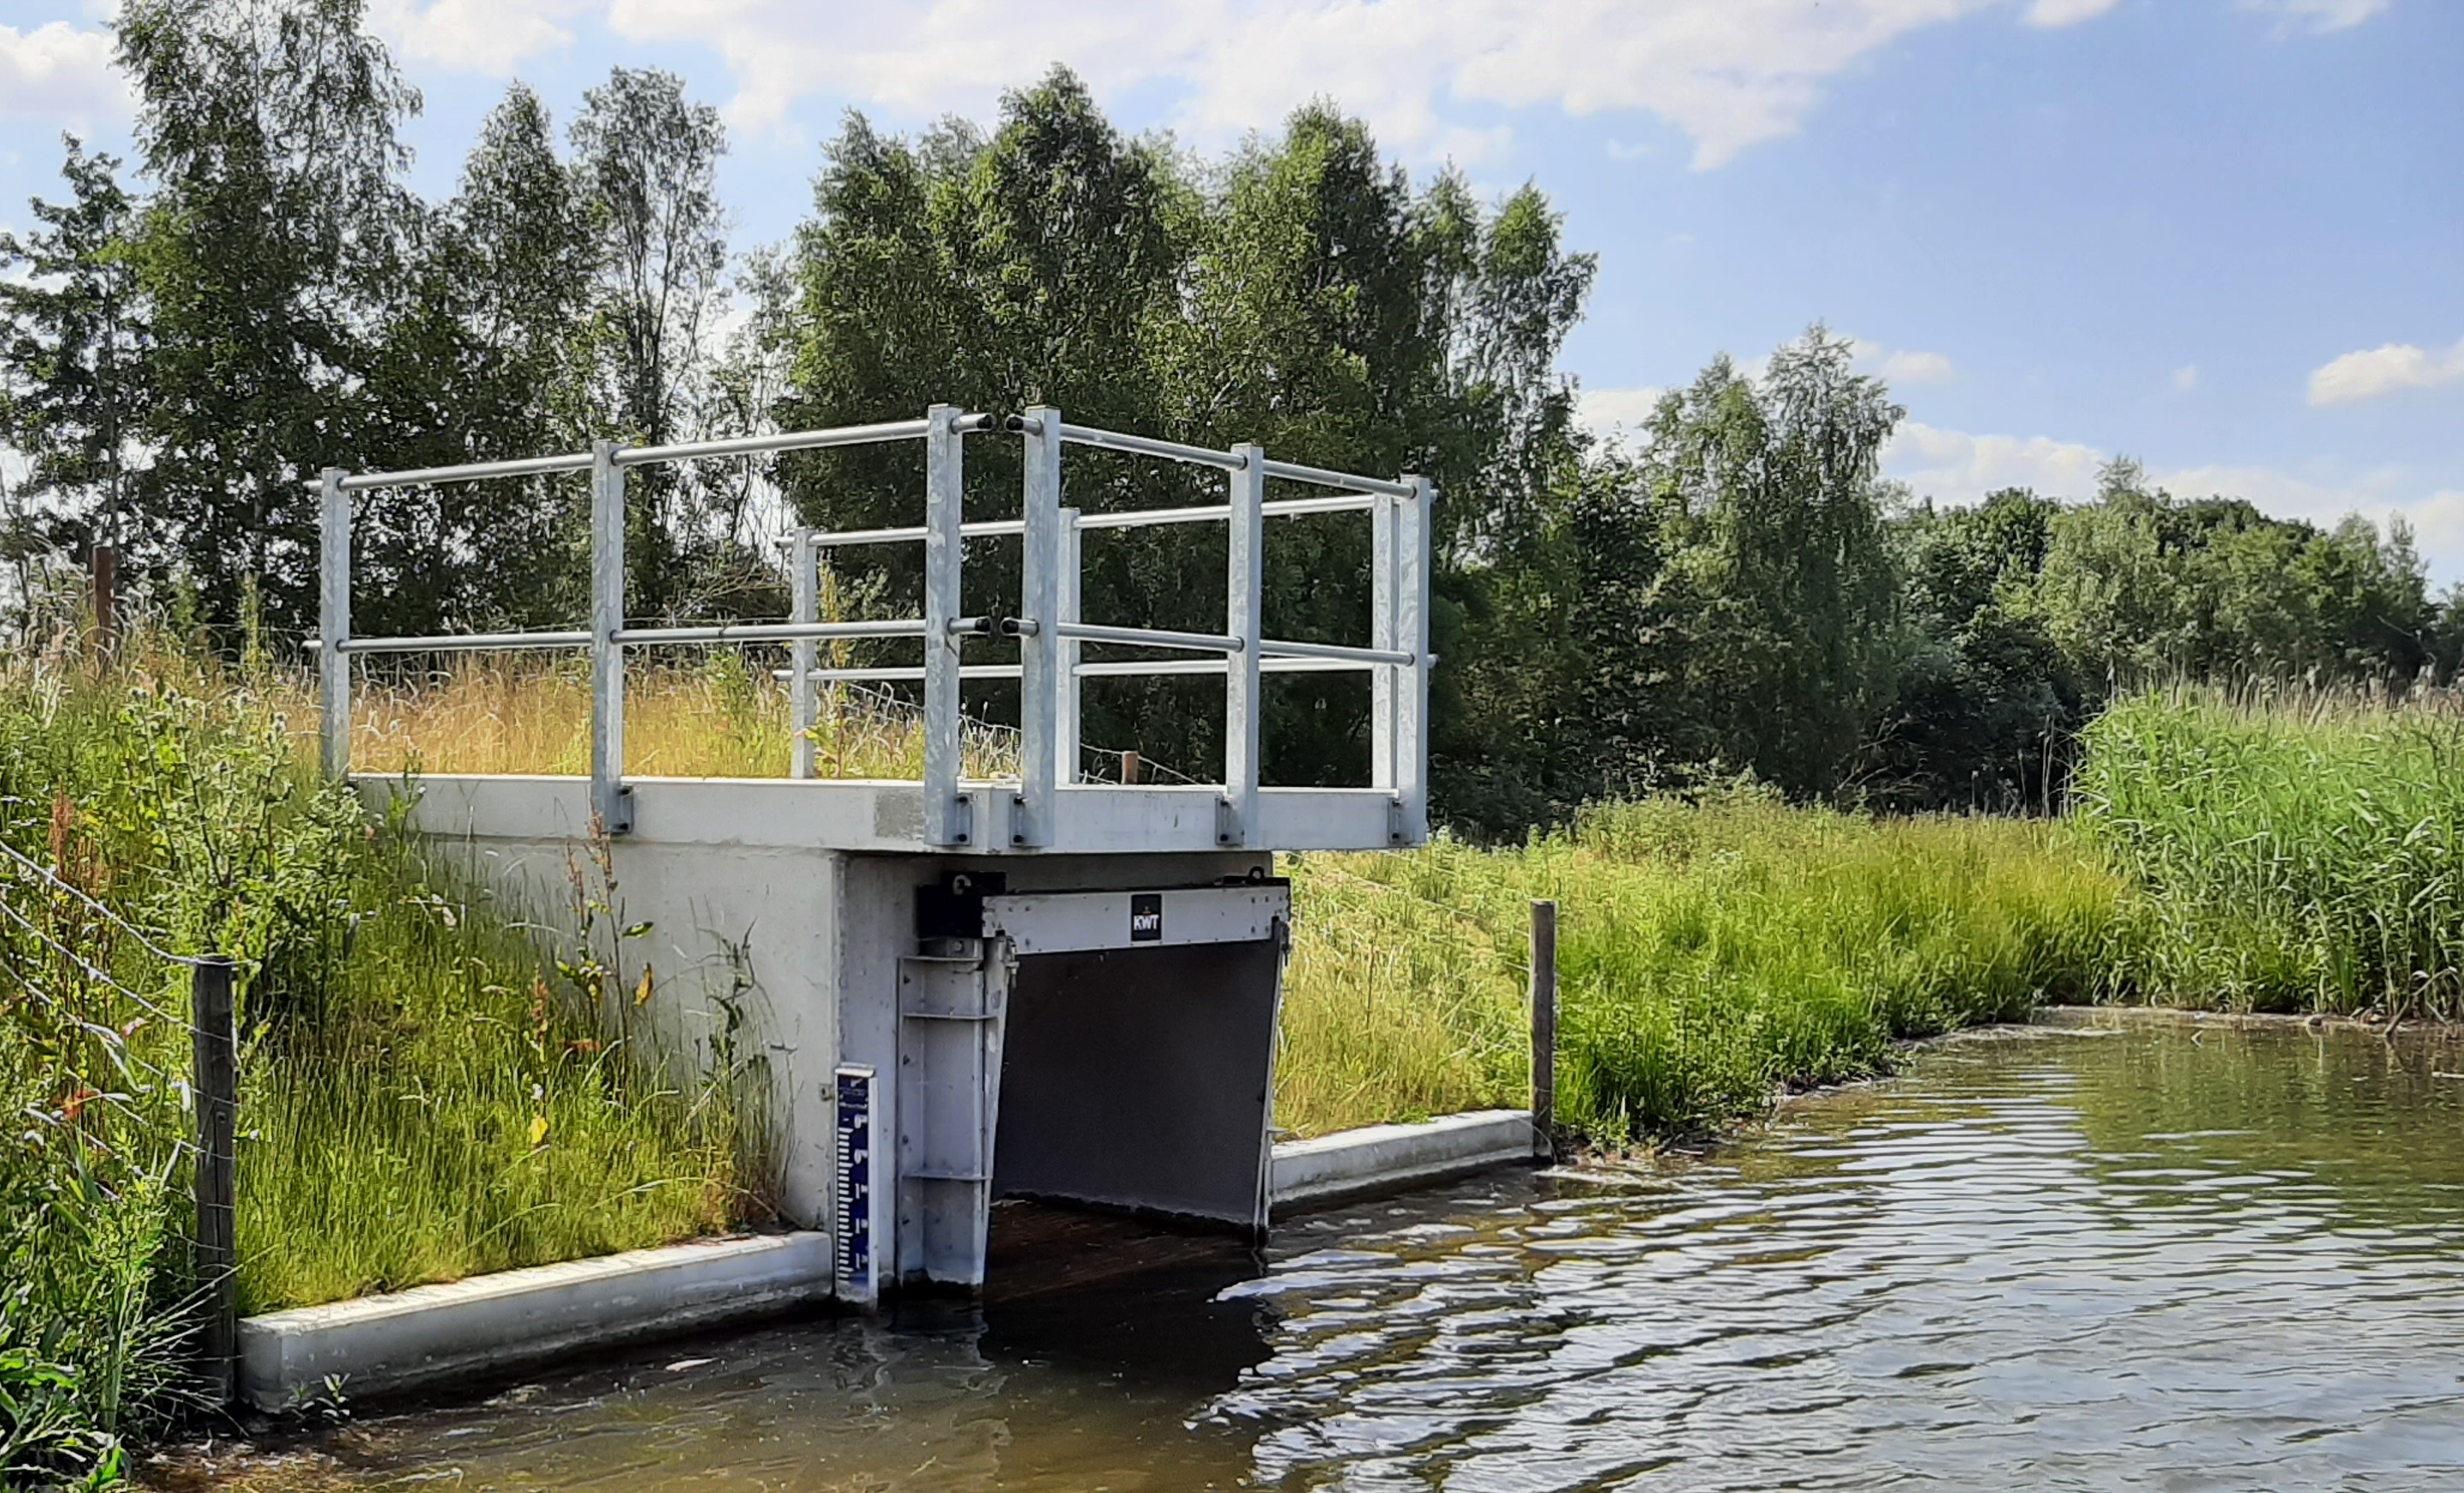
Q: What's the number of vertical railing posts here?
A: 9